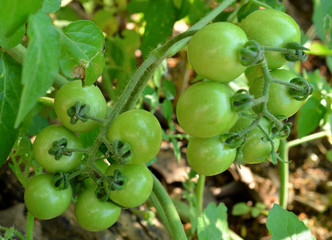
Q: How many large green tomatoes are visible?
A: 12